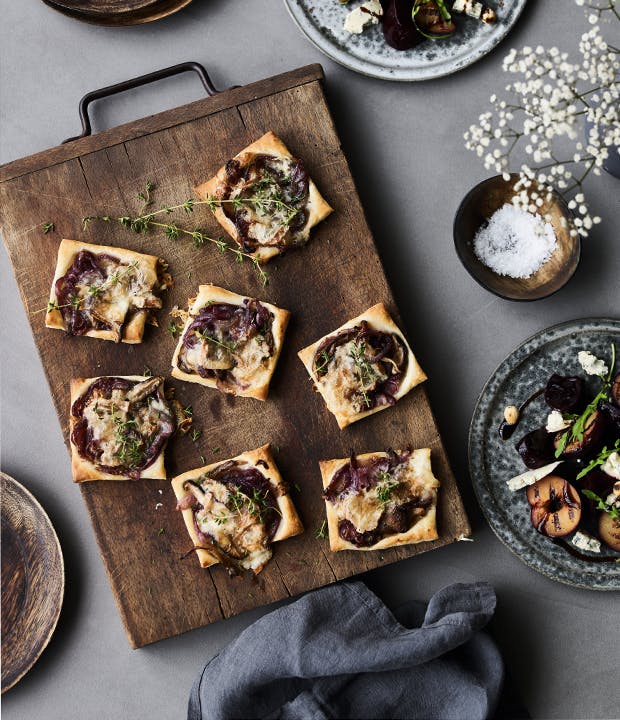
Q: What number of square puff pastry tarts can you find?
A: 7